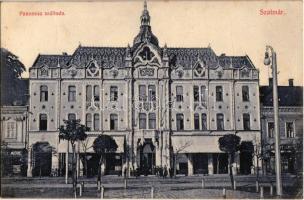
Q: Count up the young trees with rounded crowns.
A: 3